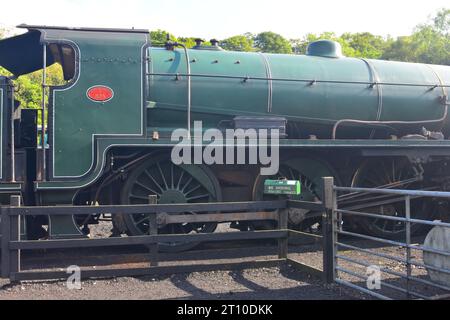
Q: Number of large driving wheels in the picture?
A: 3